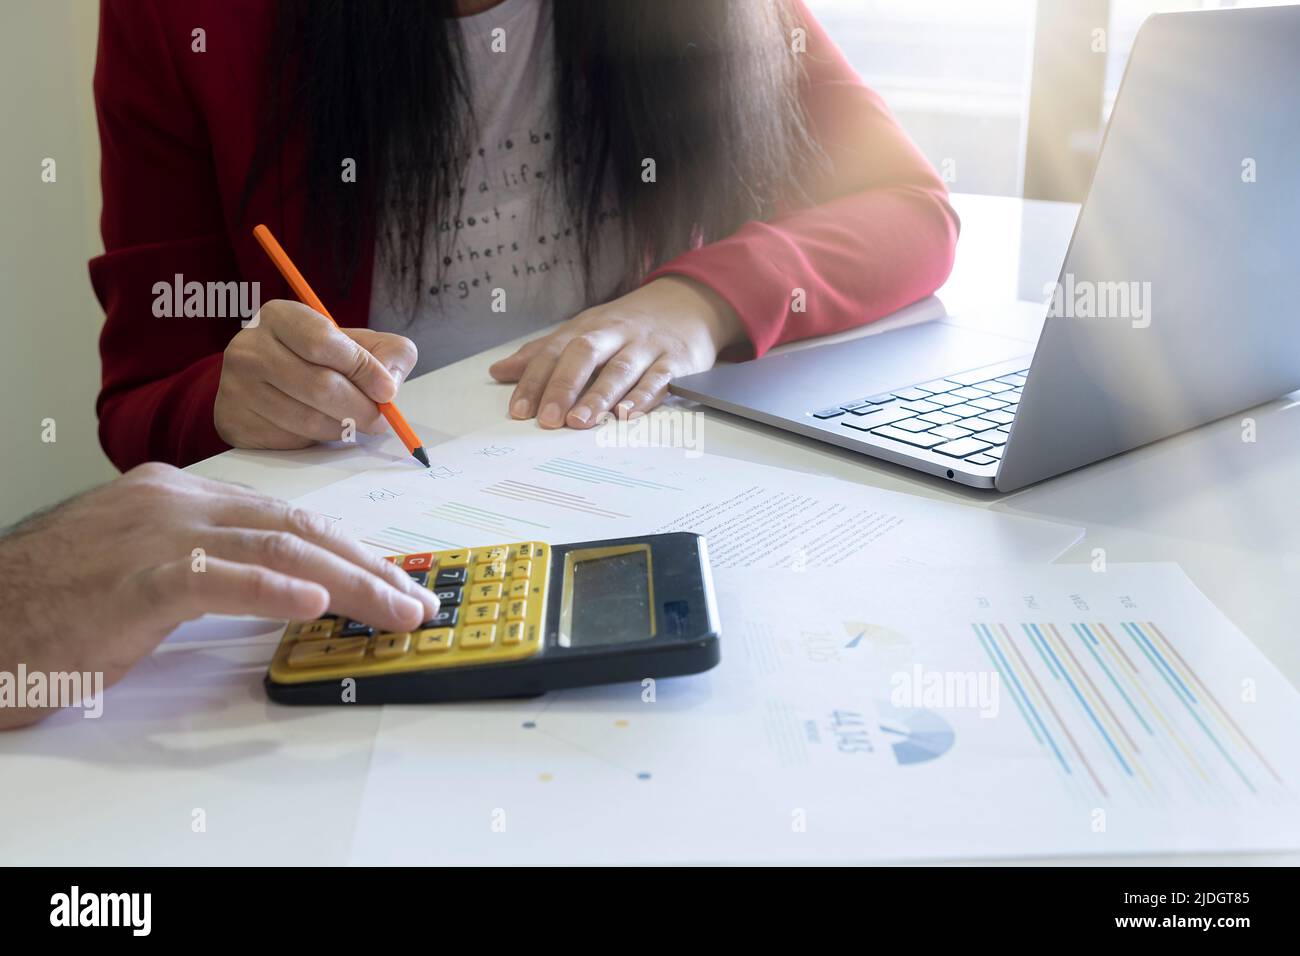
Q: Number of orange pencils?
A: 1